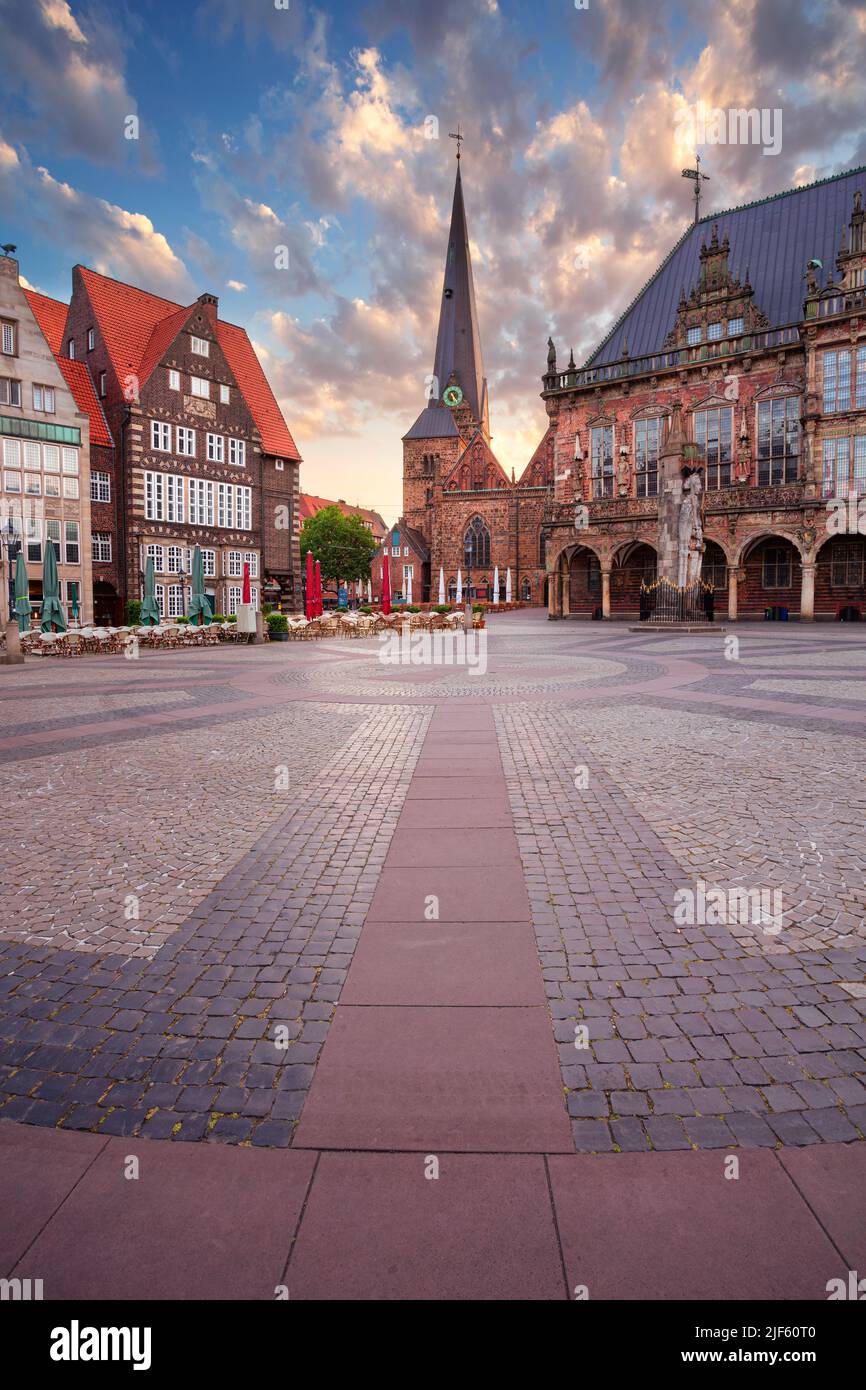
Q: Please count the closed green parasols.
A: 5